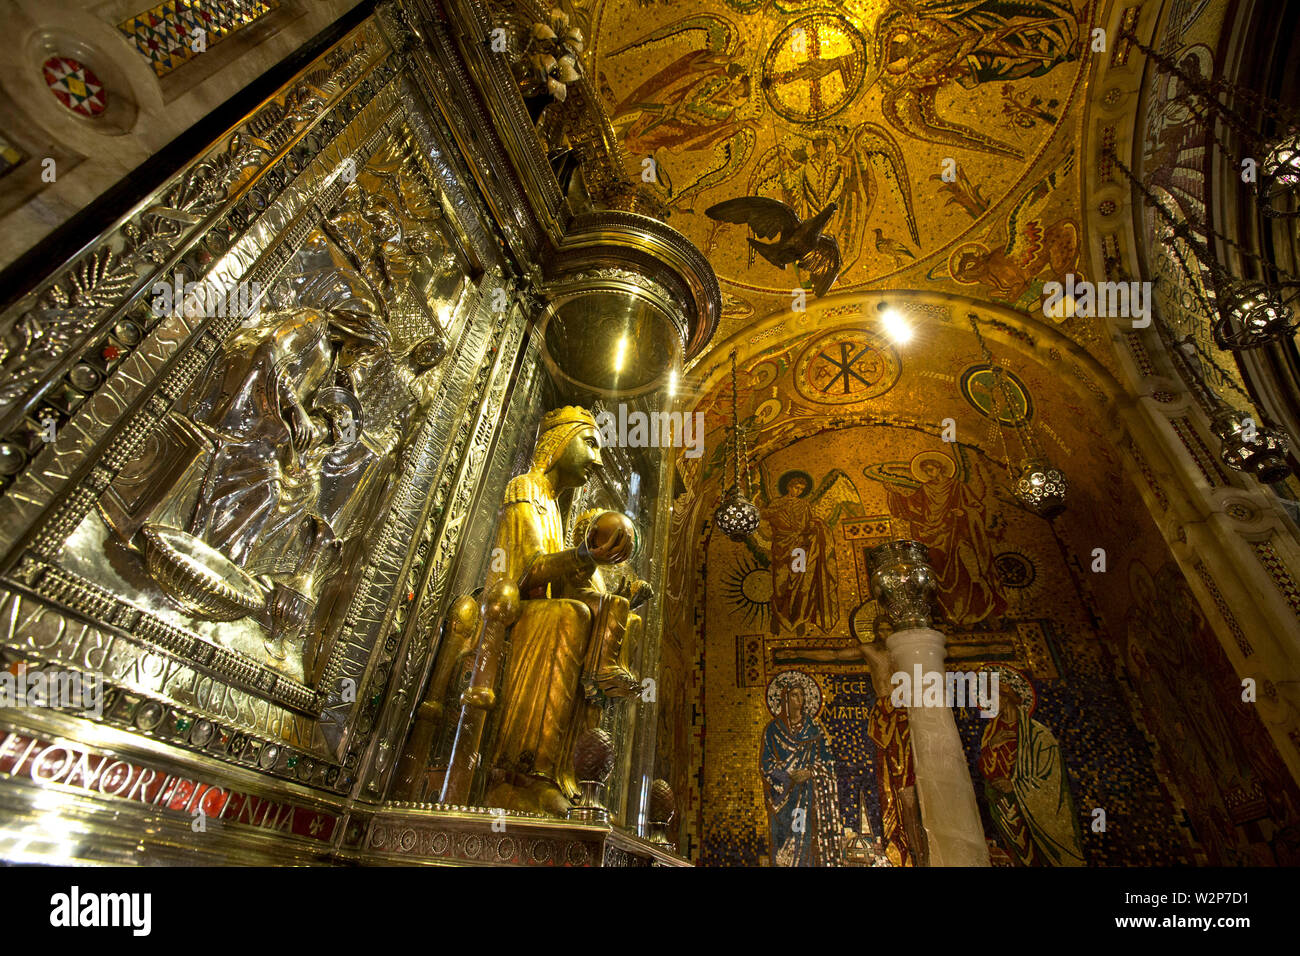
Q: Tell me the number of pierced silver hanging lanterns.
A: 5